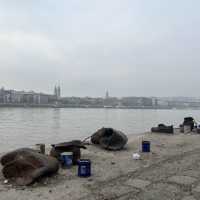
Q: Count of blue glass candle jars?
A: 3